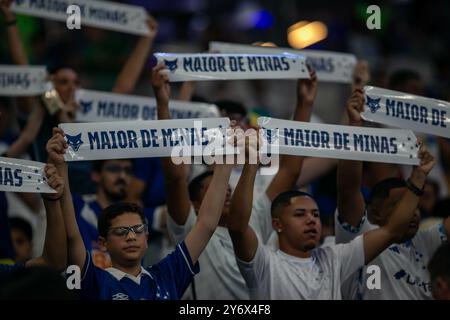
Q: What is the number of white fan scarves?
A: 9